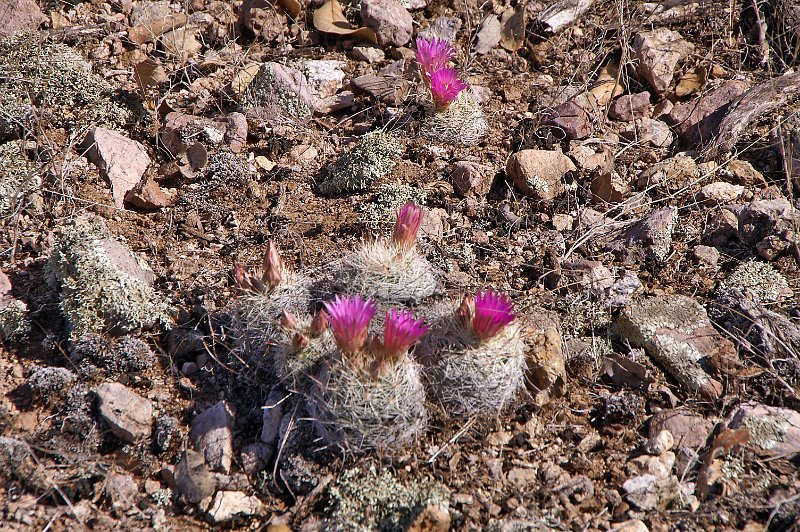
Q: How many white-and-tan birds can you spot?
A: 0